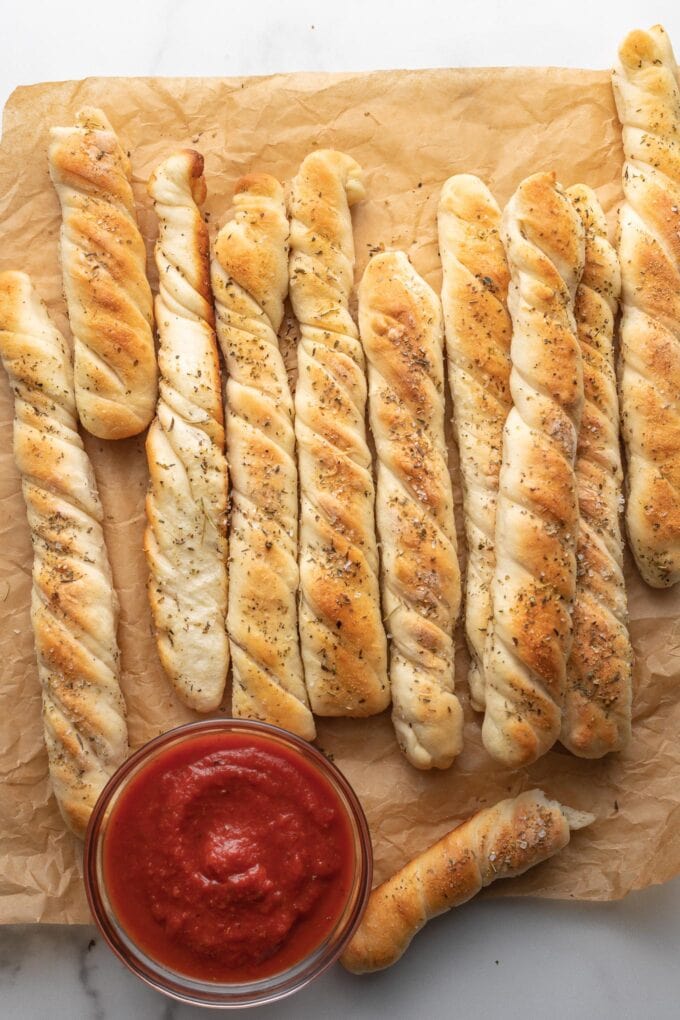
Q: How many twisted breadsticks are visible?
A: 11